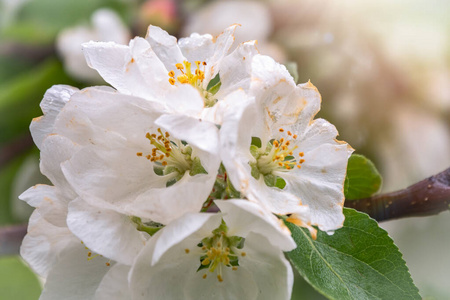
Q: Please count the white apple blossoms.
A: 5